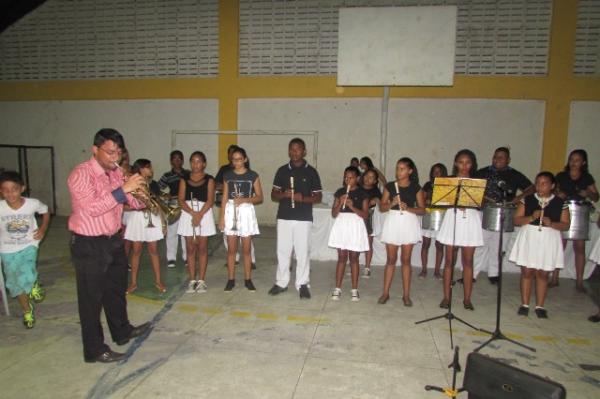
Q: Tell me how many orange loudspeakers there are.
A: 0